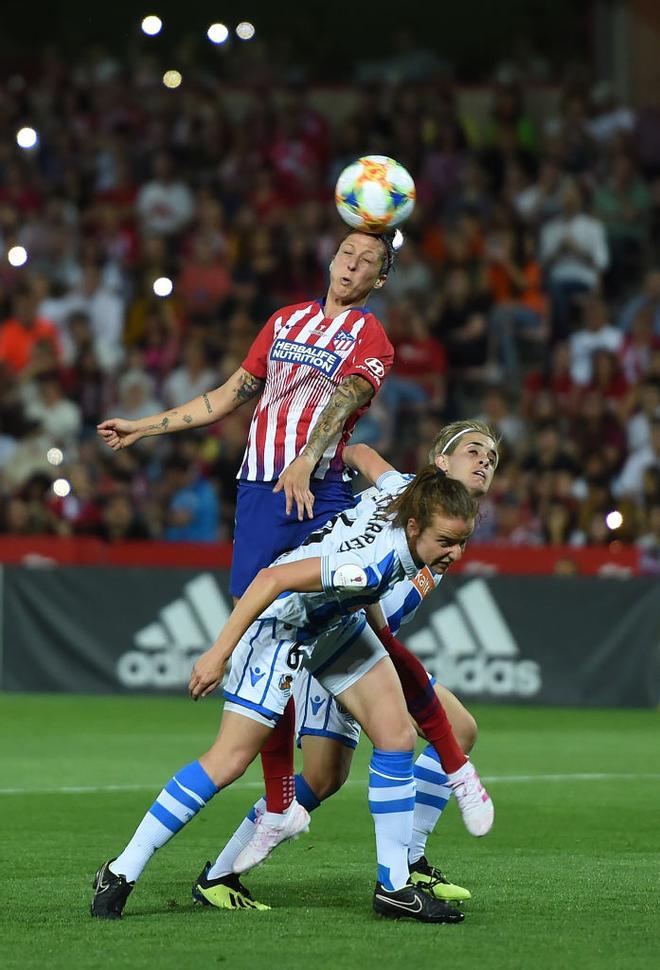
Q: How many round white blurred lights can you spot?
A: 11